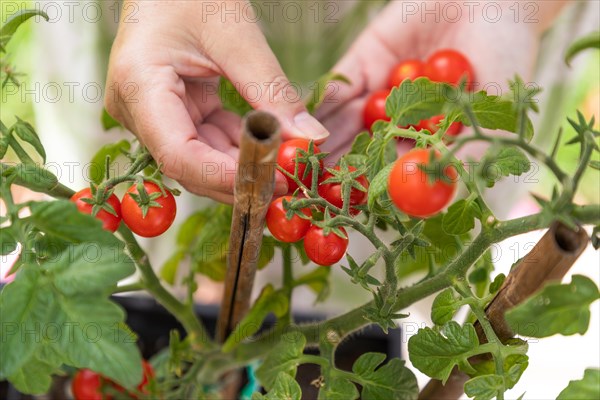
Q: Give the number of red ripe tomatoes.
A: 13